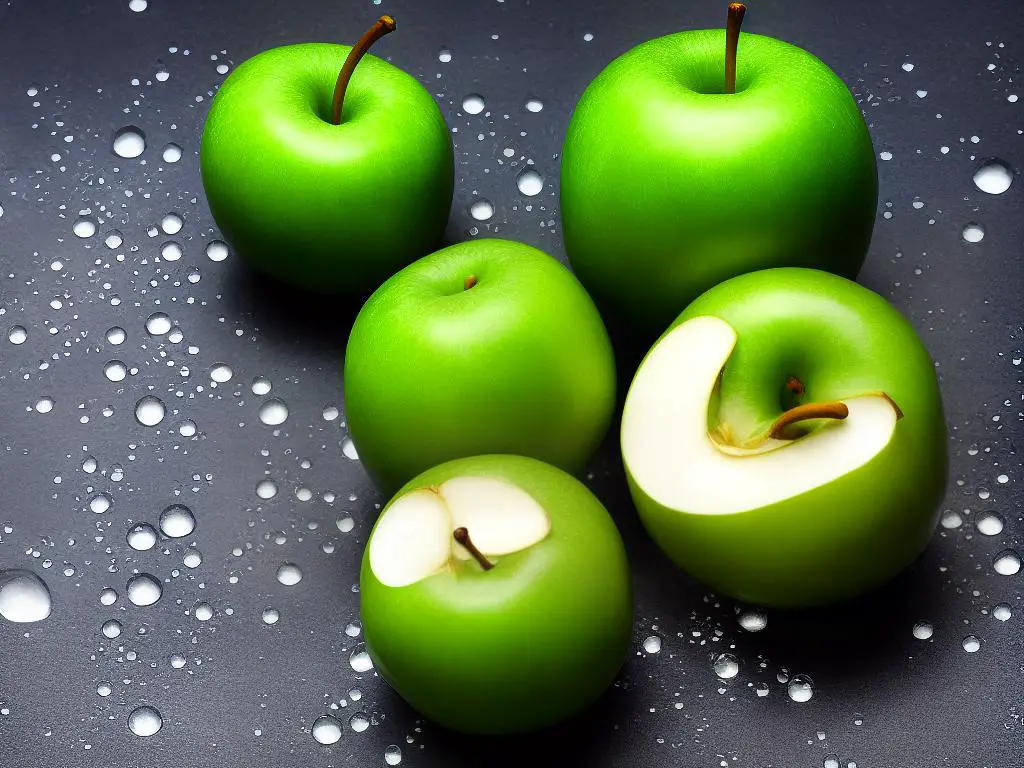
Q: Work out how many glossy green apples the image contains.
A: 5